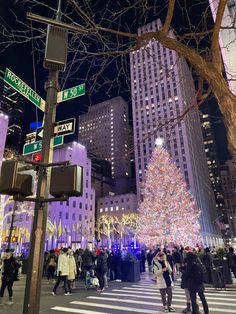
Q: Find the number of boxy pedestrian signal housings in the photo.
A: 2